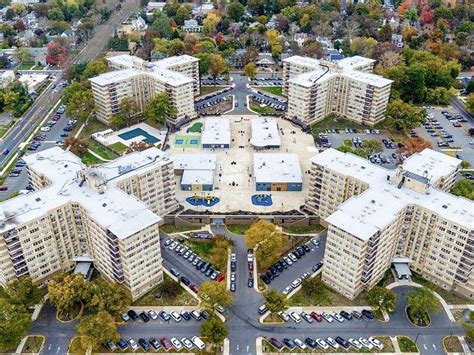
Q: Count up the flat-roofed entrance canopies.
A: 2